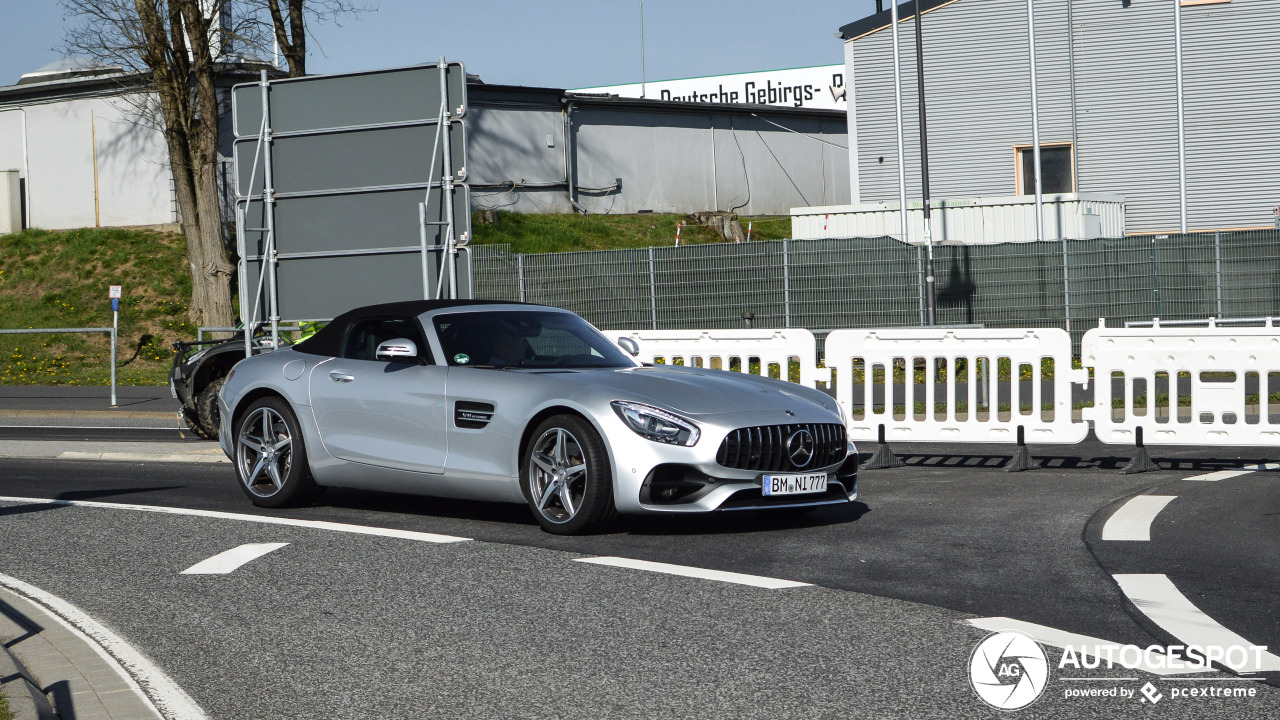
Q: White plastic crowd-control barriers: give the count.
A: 3